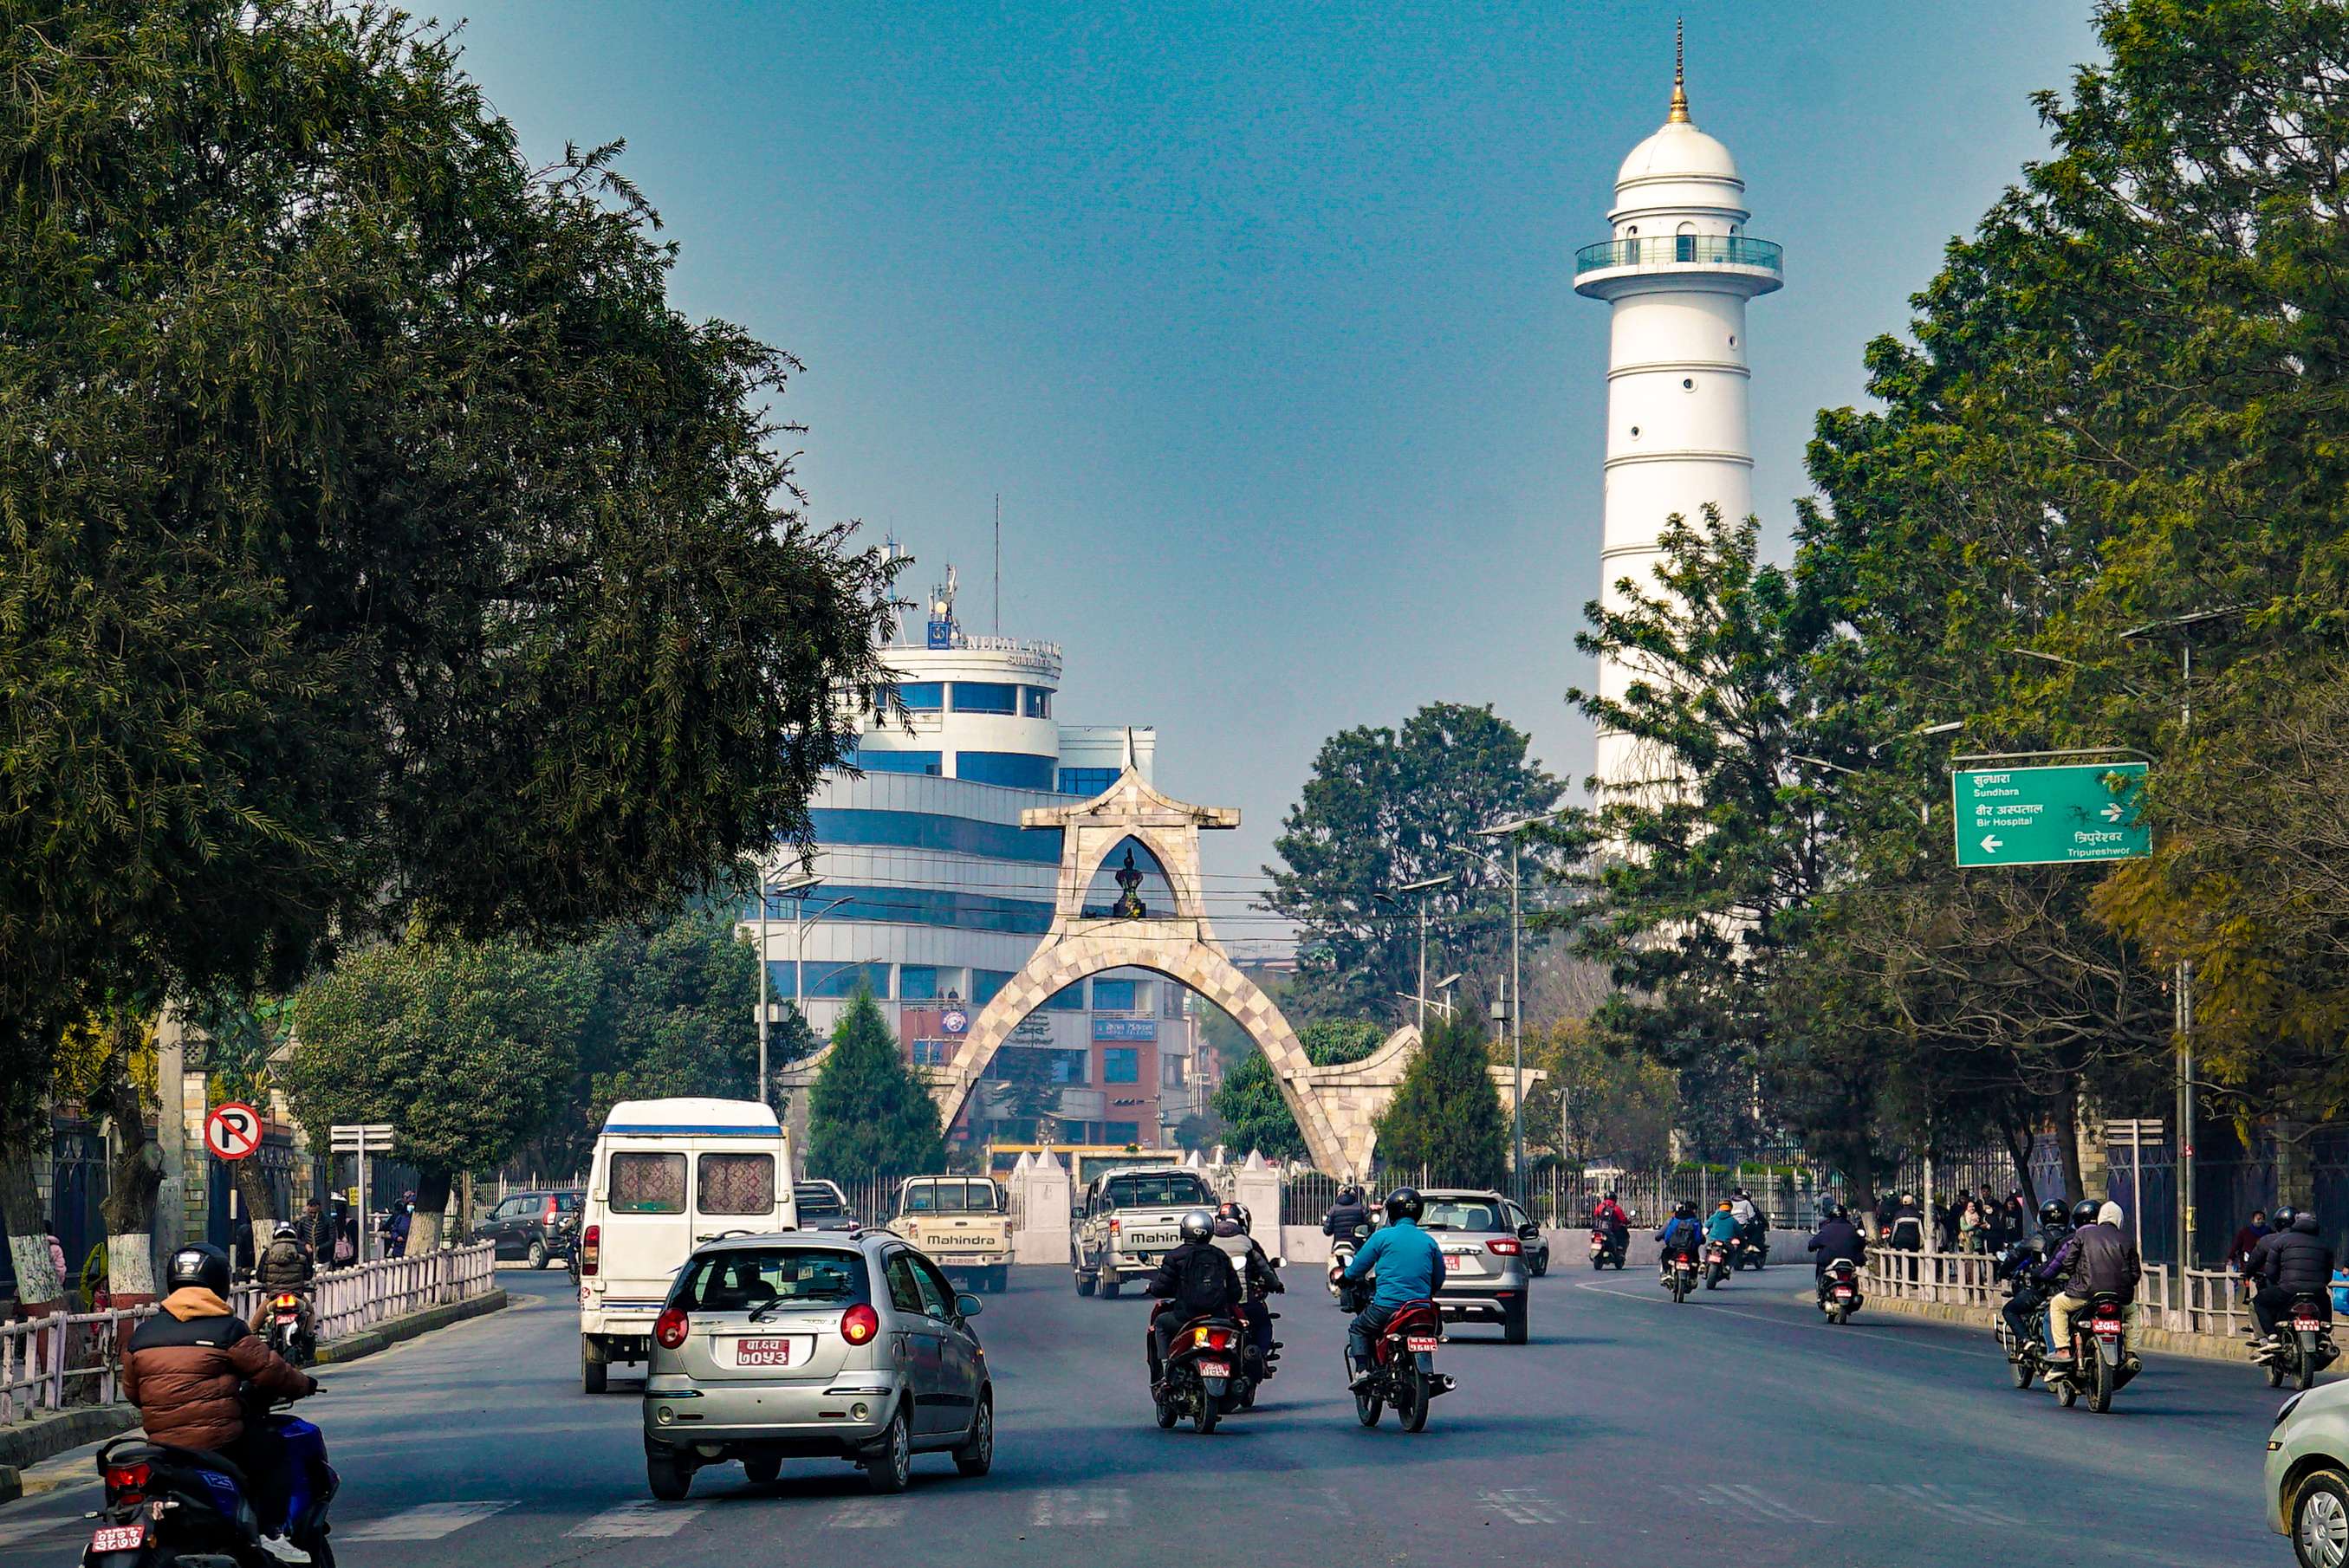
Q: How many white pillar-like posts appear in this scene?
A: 4